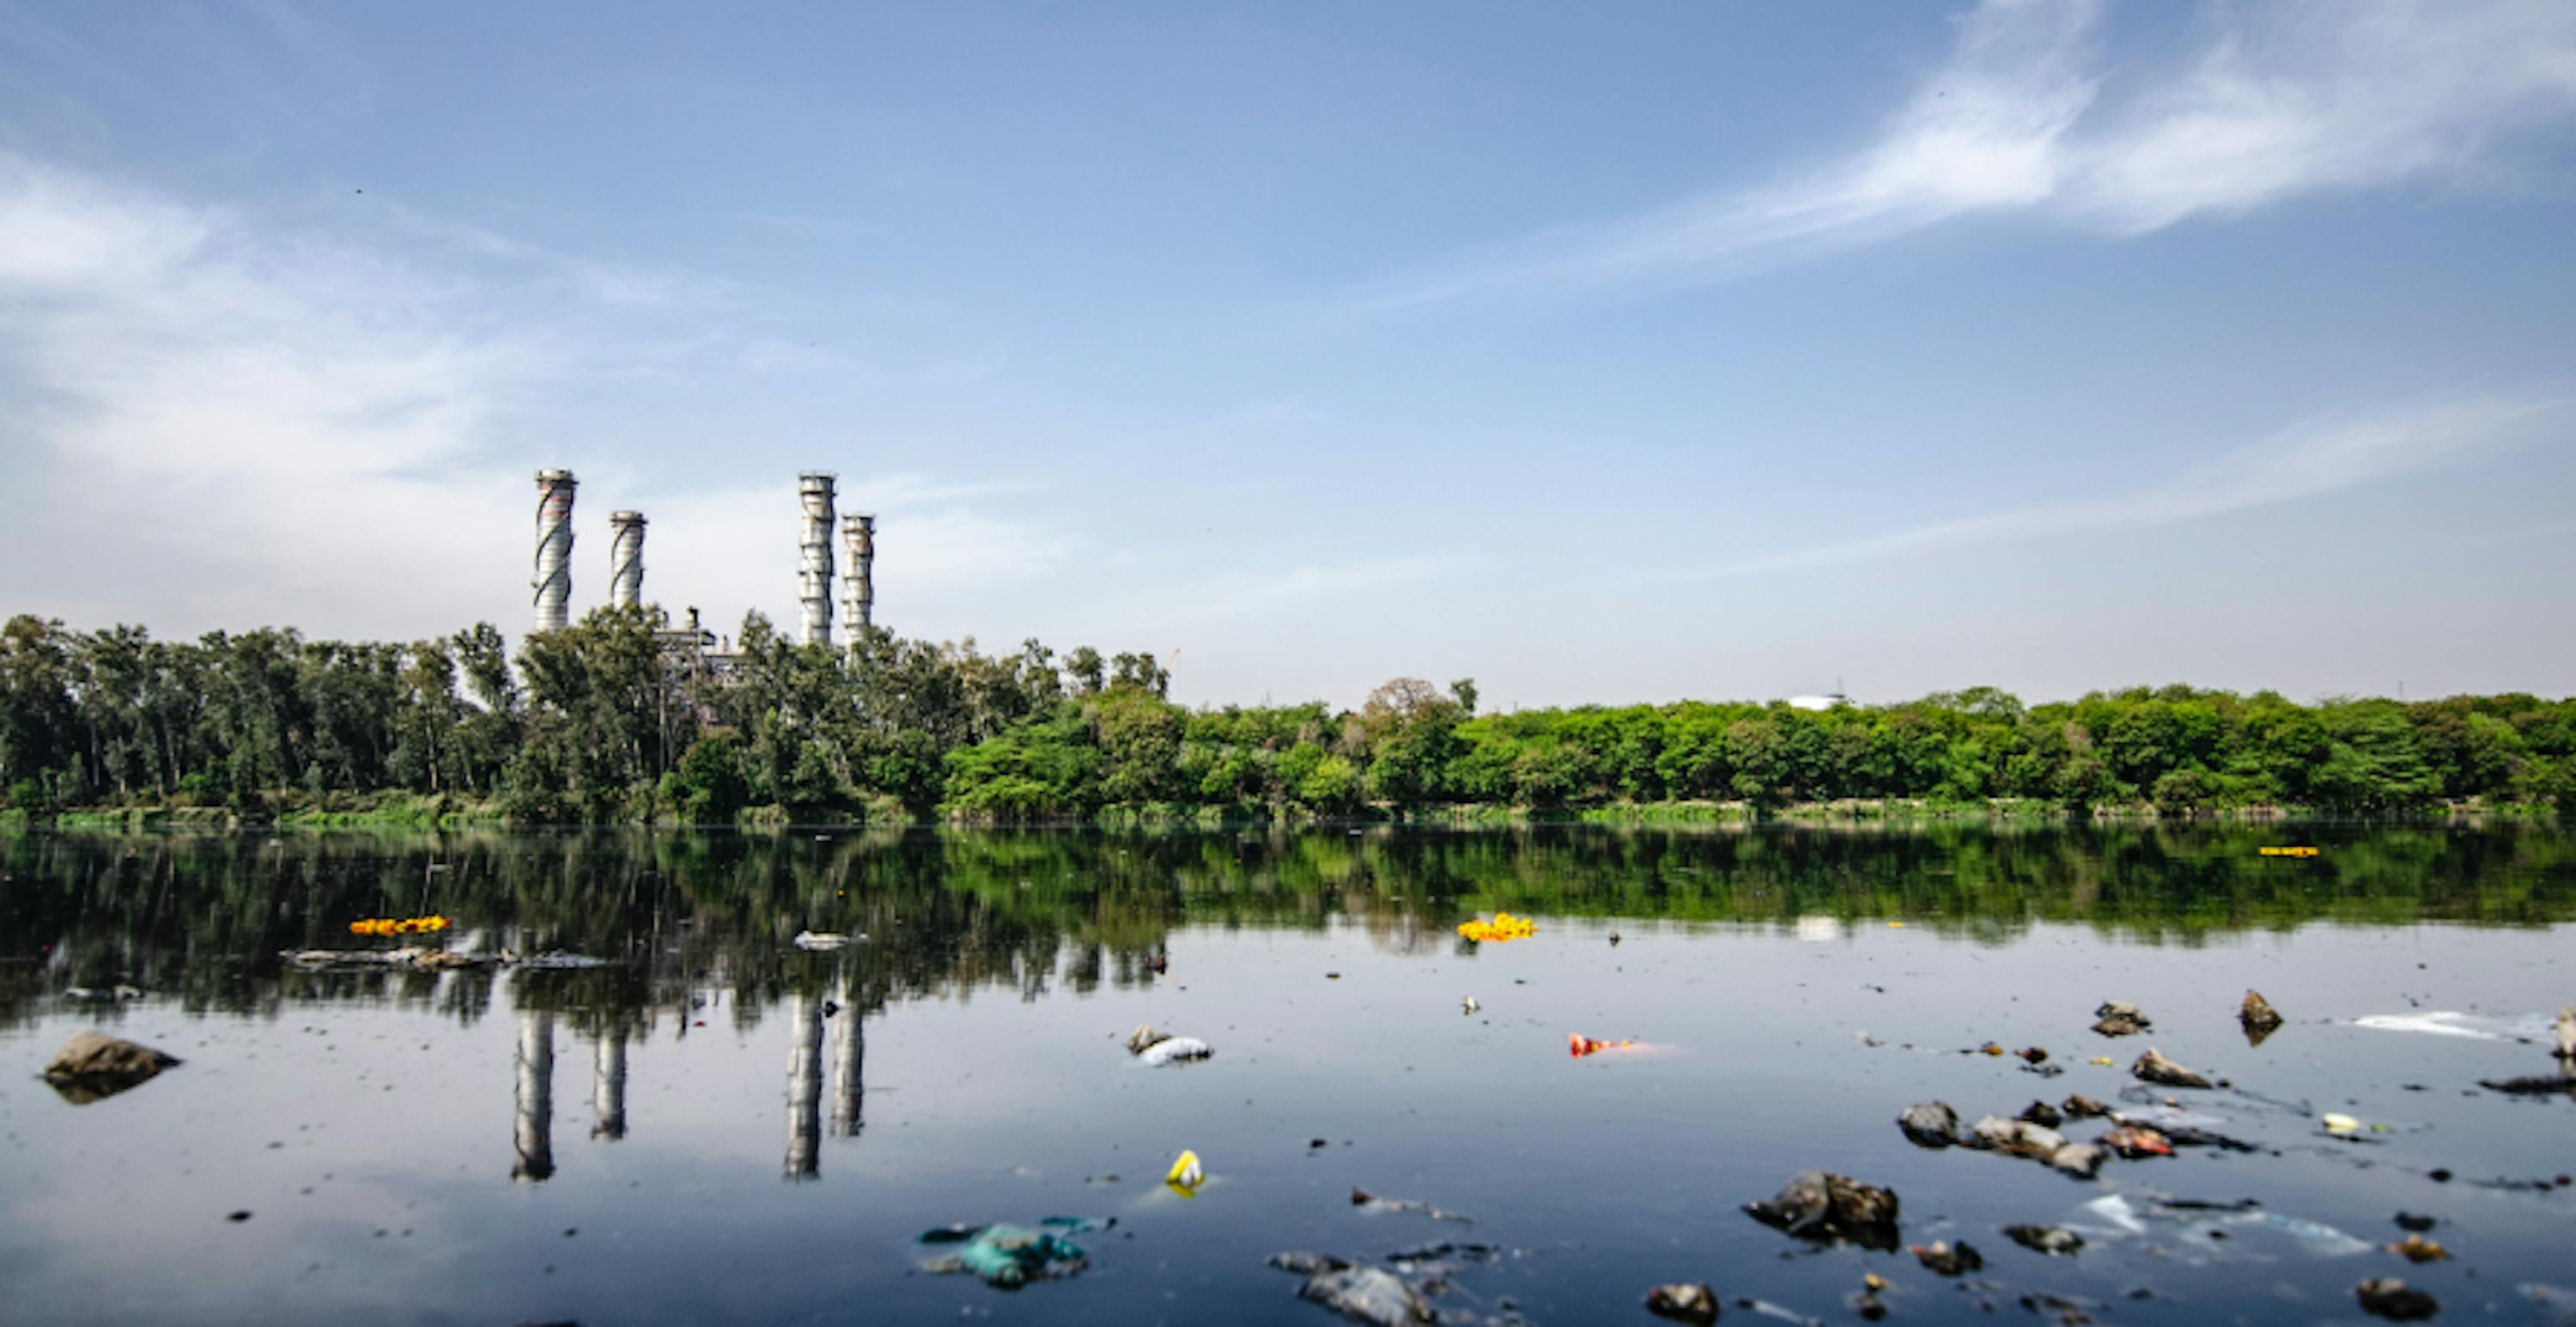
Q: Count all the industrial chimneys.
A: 4